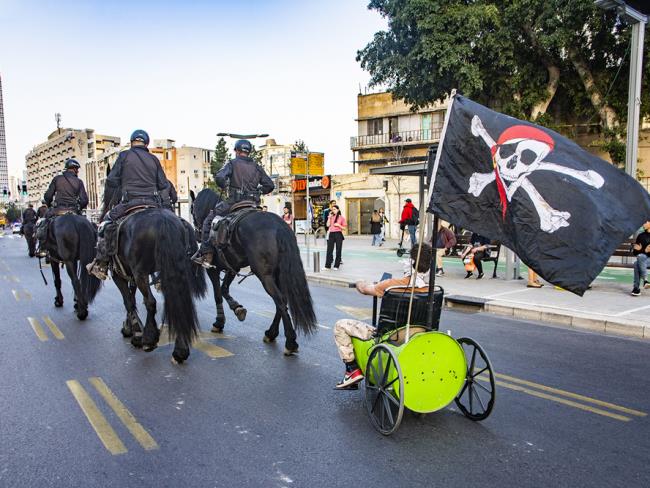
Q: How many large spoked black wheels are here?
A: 2